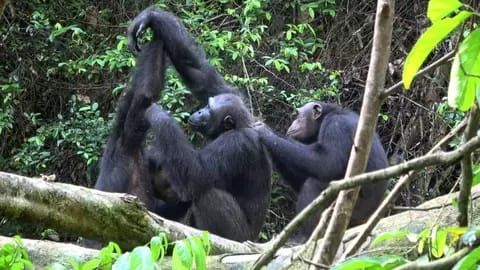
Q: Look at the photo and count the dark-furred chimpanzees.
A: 3